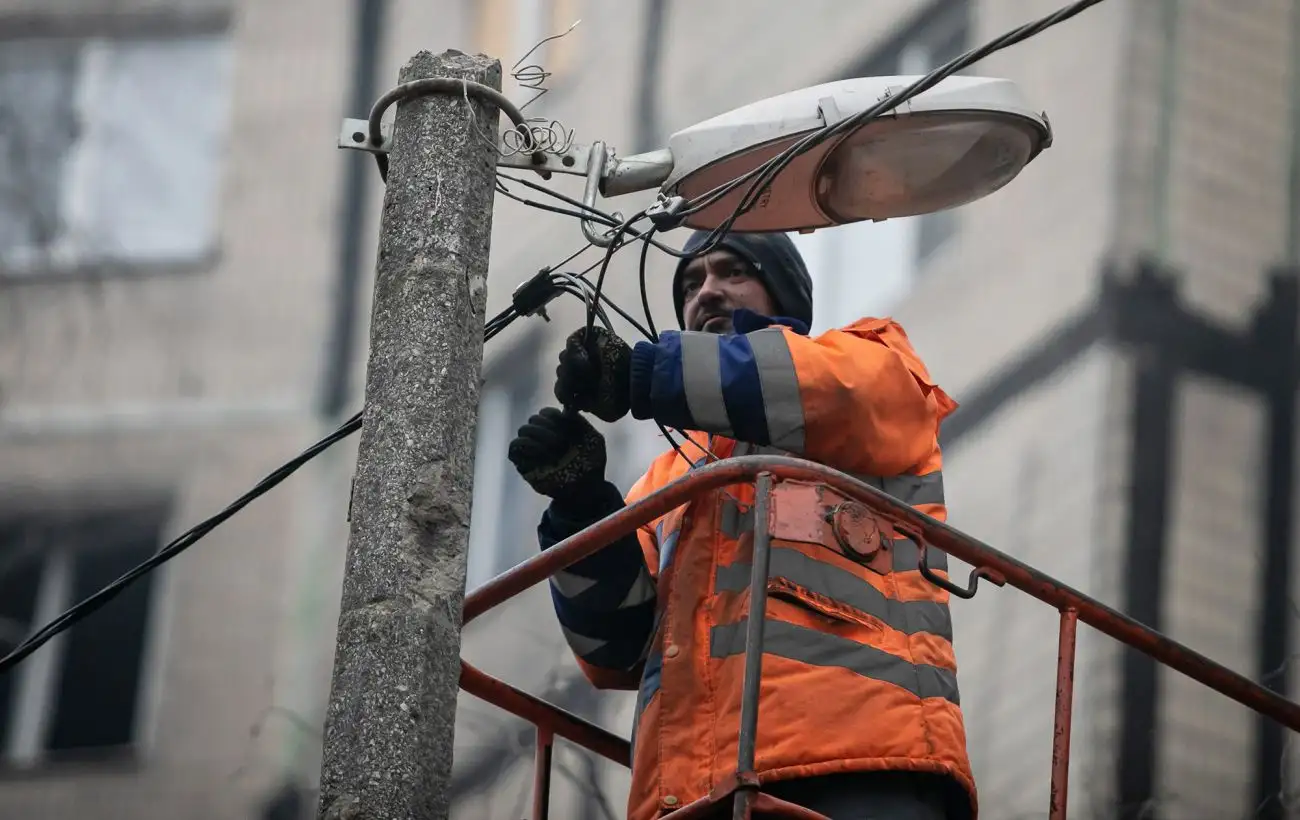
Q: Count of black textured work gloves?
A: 2